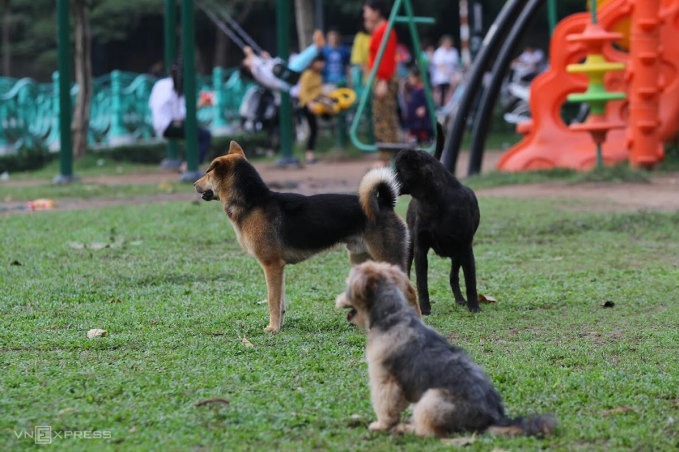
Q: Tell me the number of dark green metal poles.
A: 4